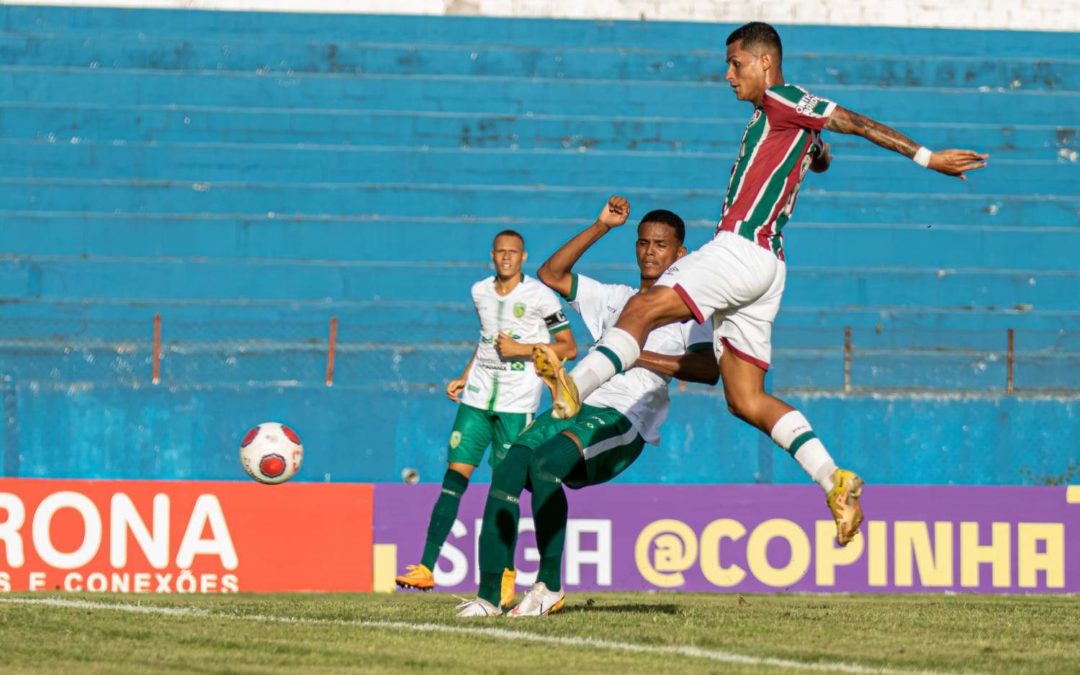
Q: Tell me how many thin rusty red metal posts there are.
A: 4